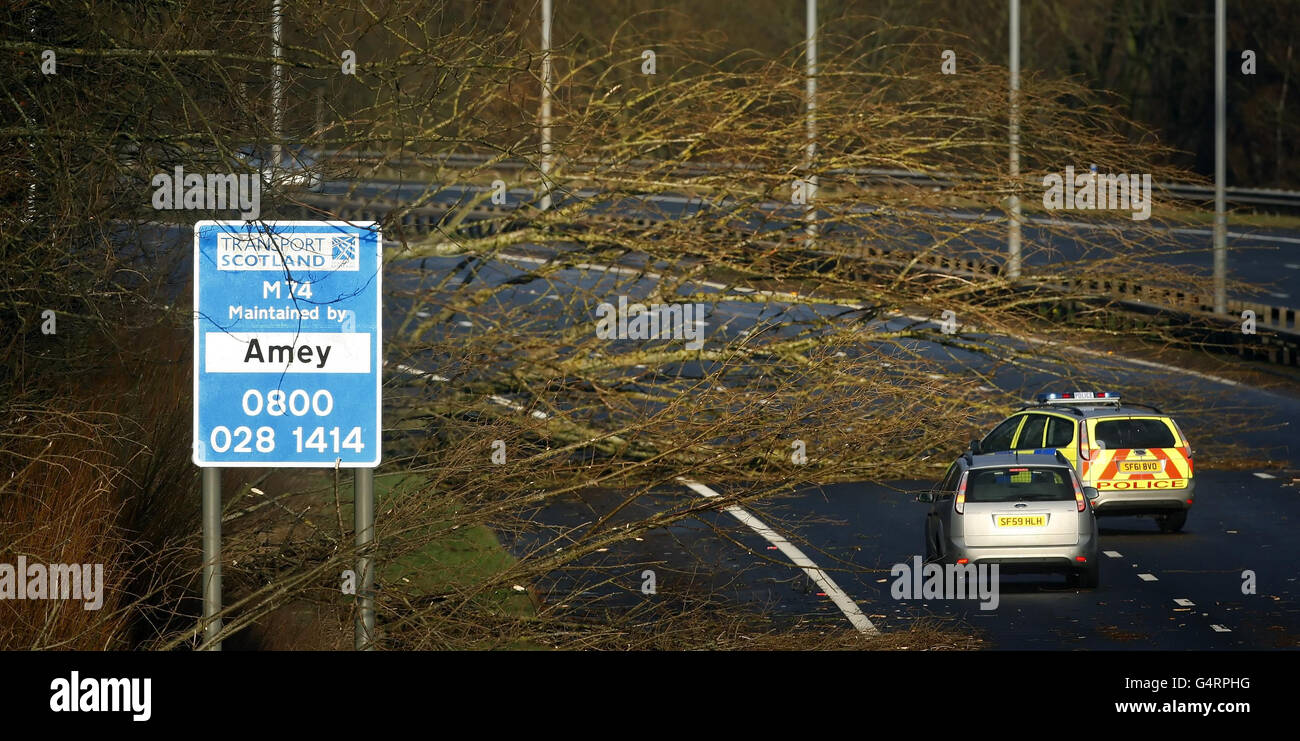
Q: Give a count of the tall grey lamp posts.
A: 5